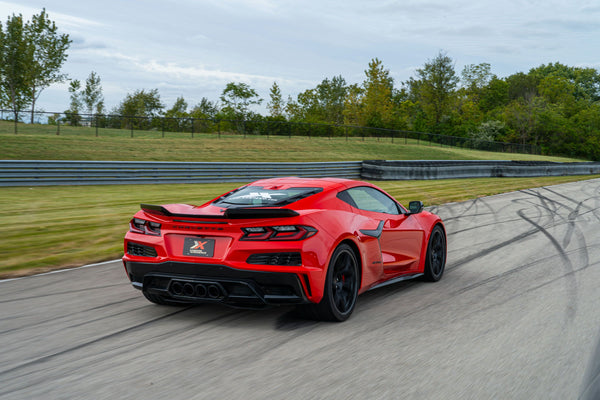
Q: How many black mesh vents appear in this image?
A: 2